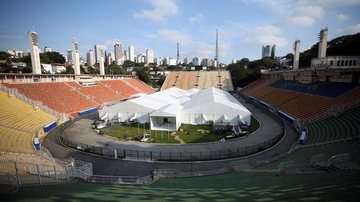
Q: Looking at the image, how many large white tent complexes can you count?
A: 1